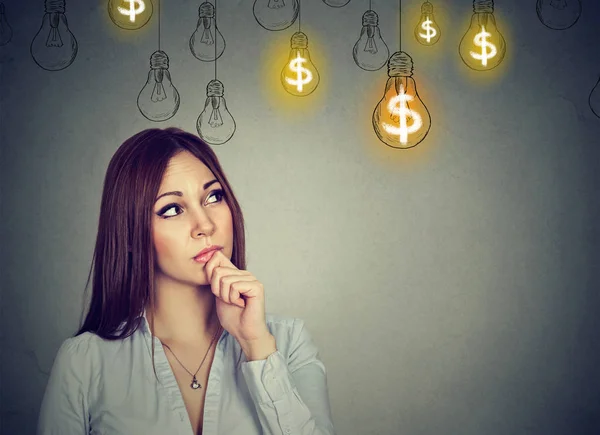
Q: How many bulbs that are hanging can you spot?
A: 15